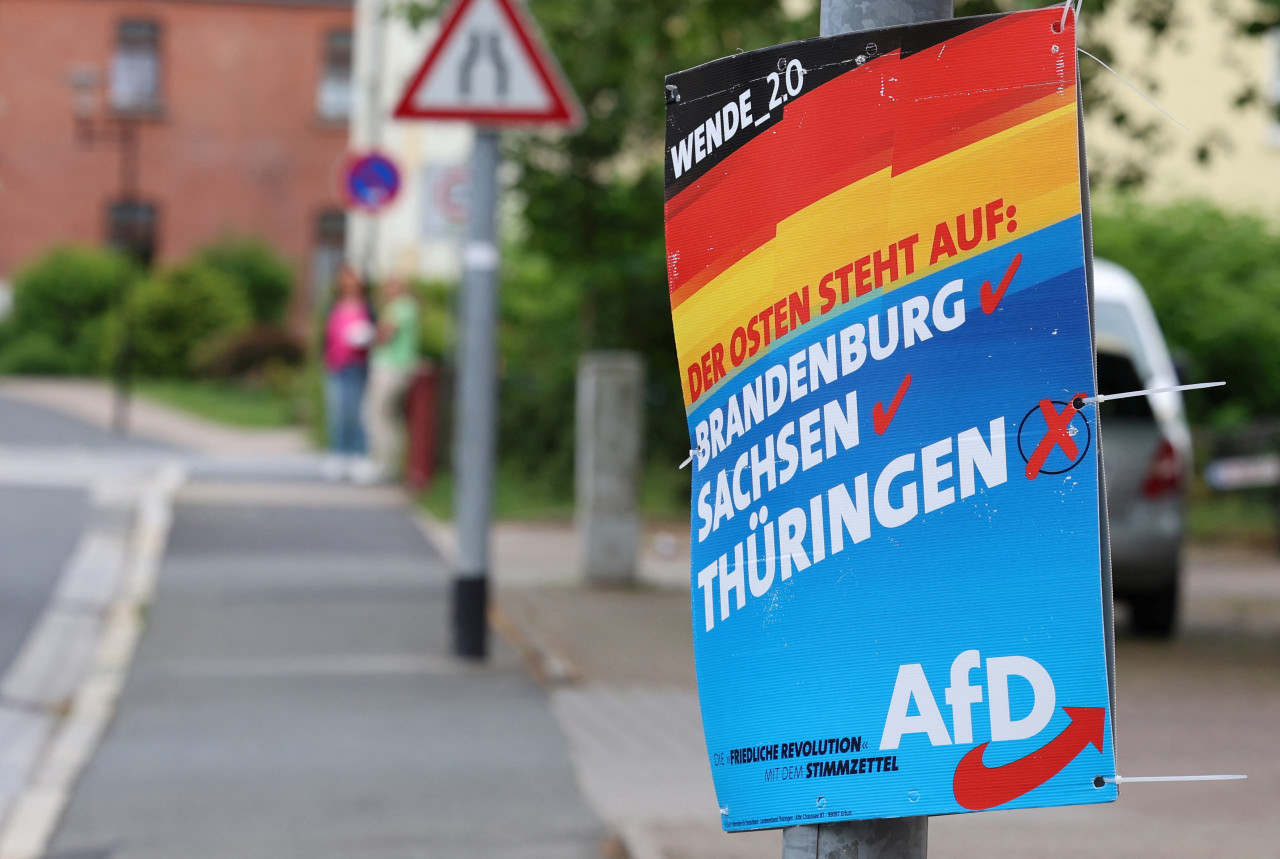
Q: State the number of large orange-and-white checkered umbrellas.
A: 0